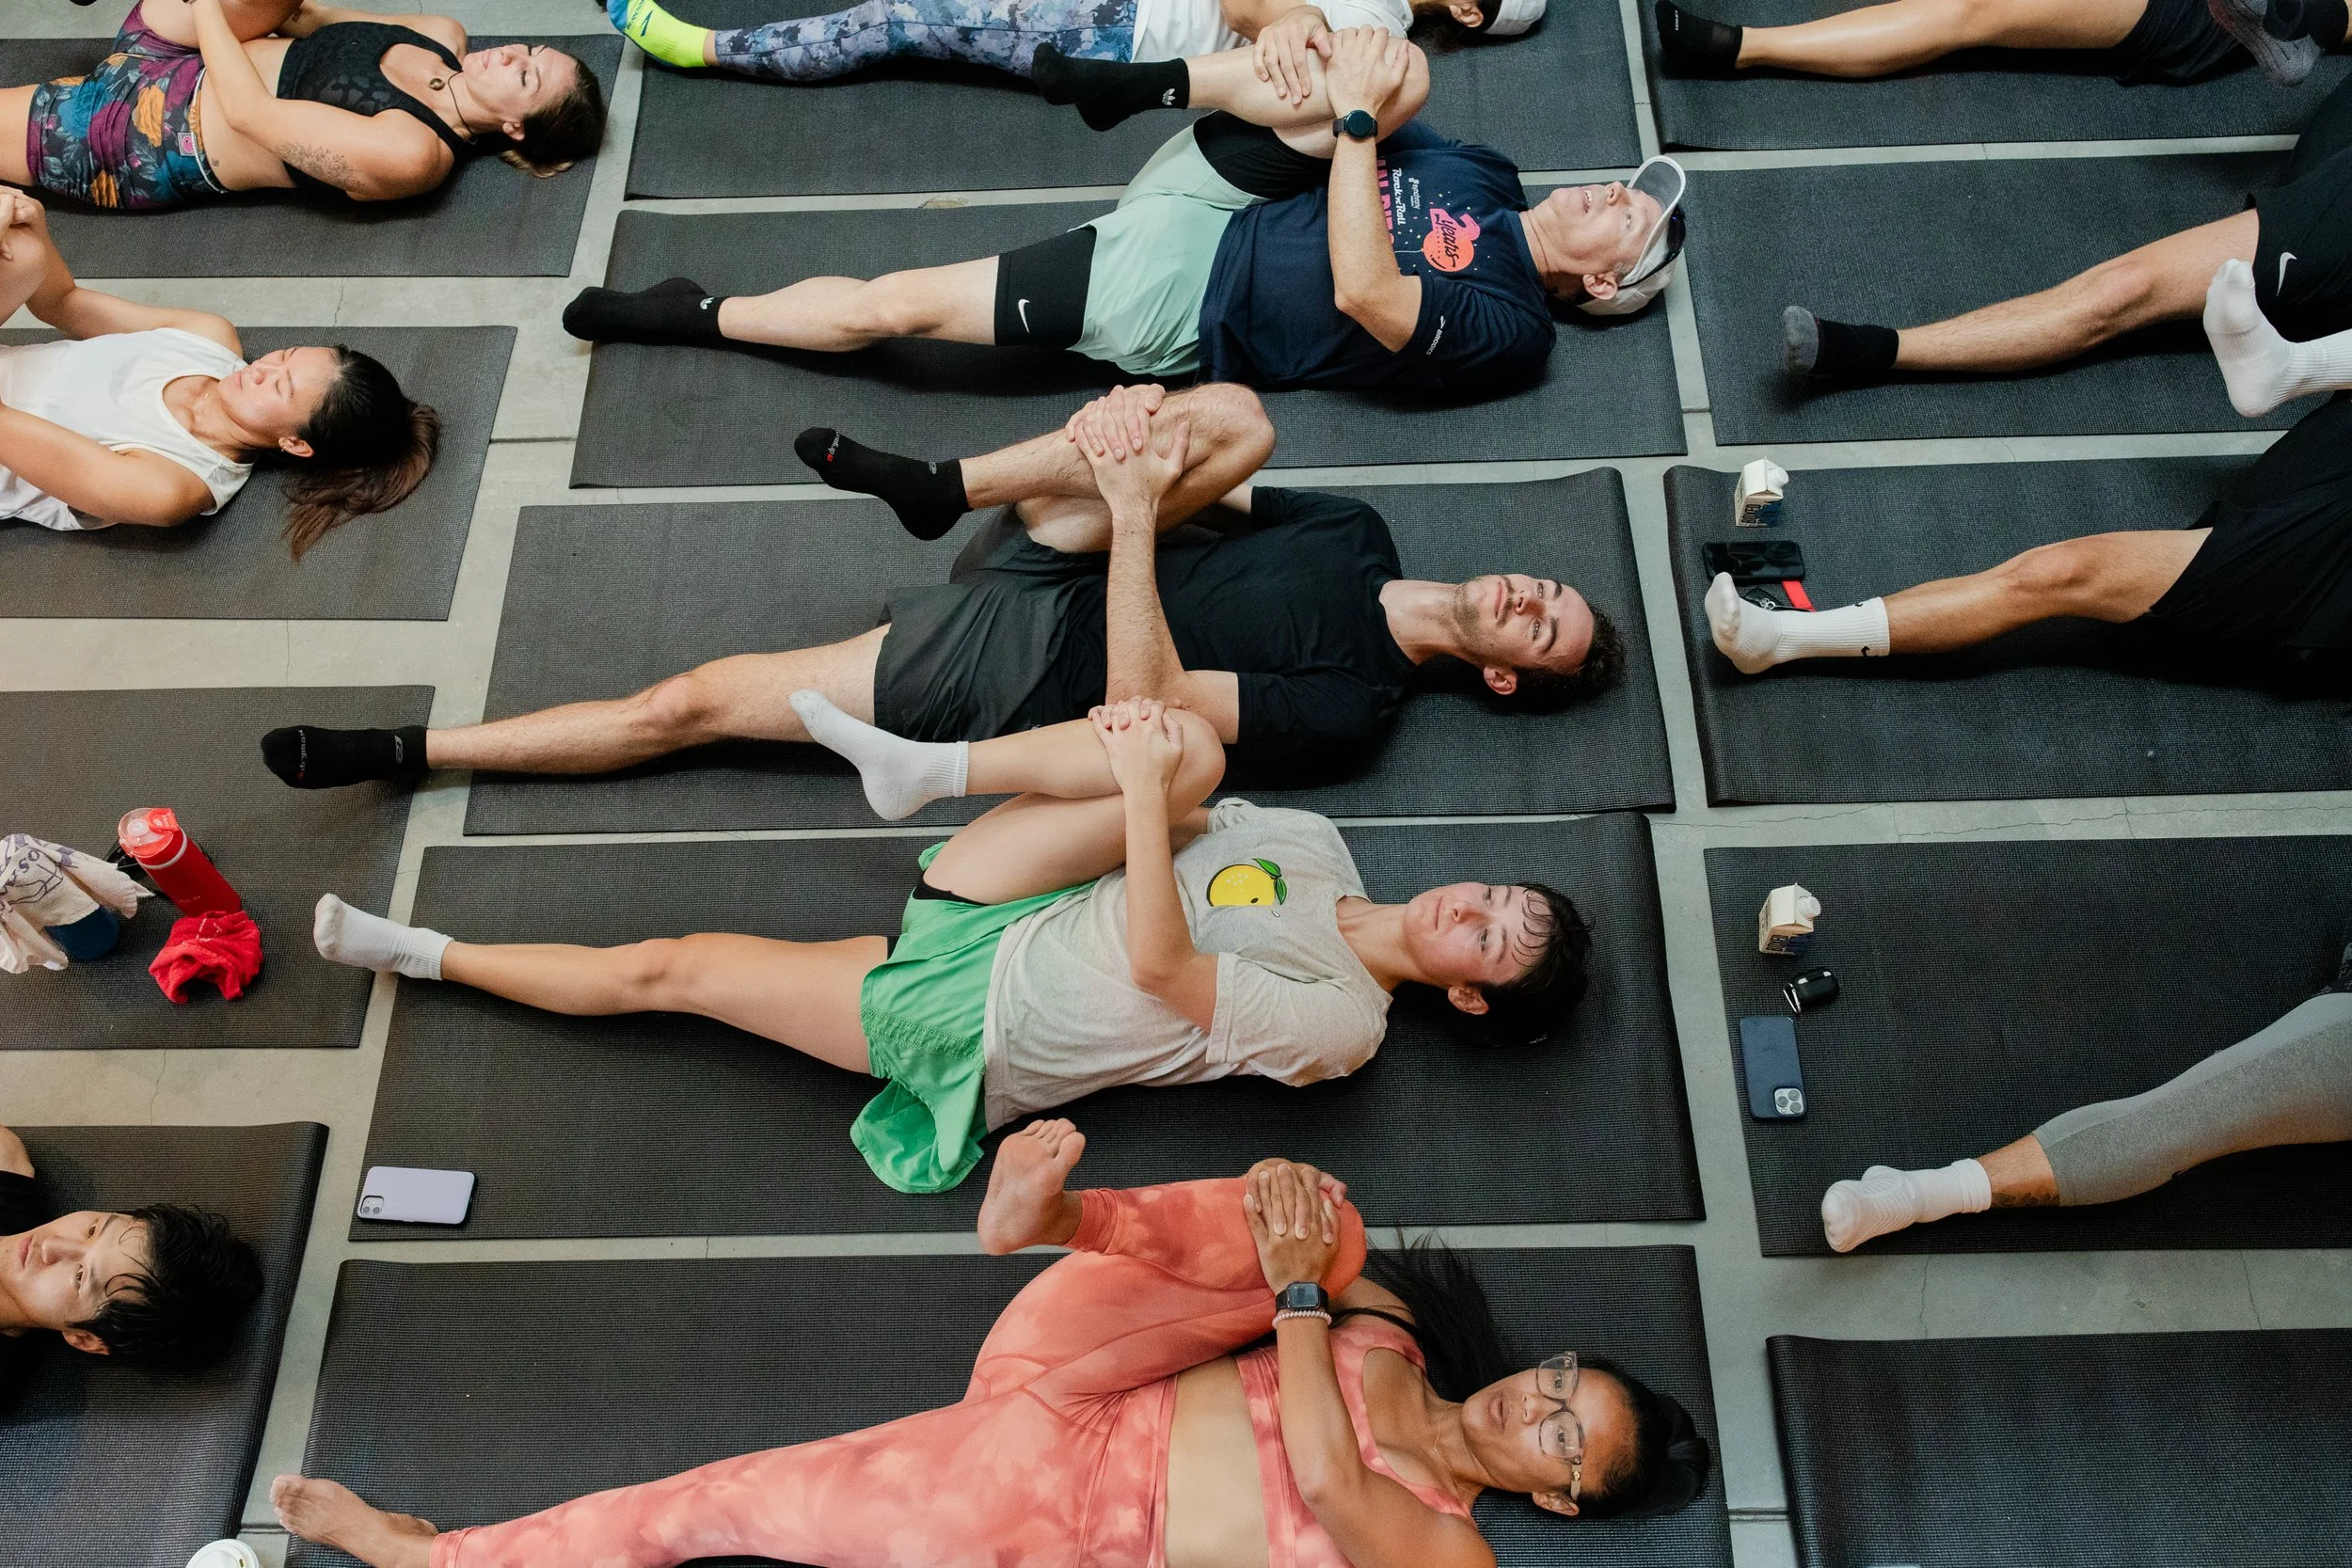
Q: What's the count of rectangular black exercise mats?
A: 14